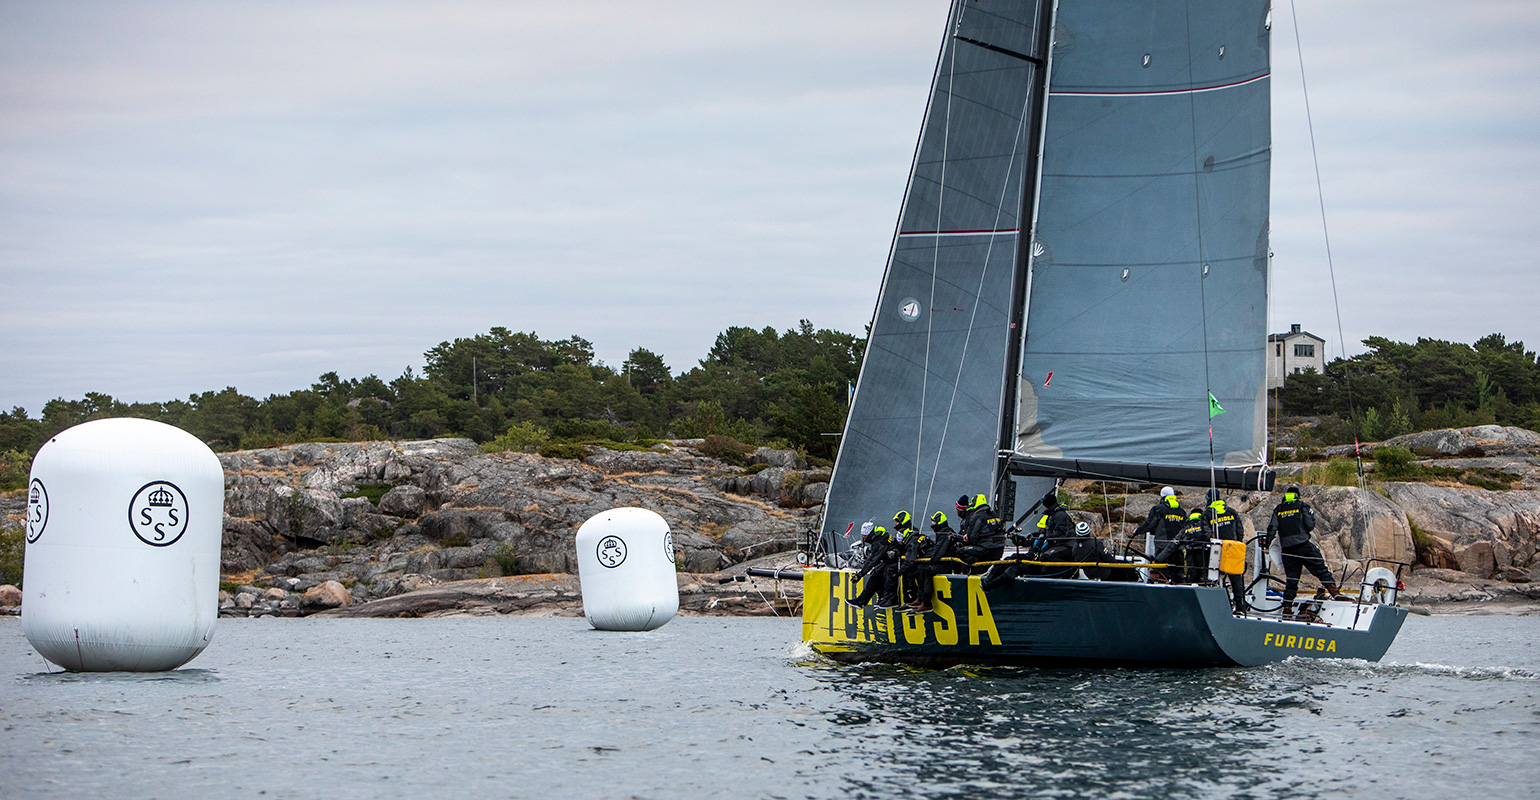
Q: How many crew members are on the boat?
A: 13